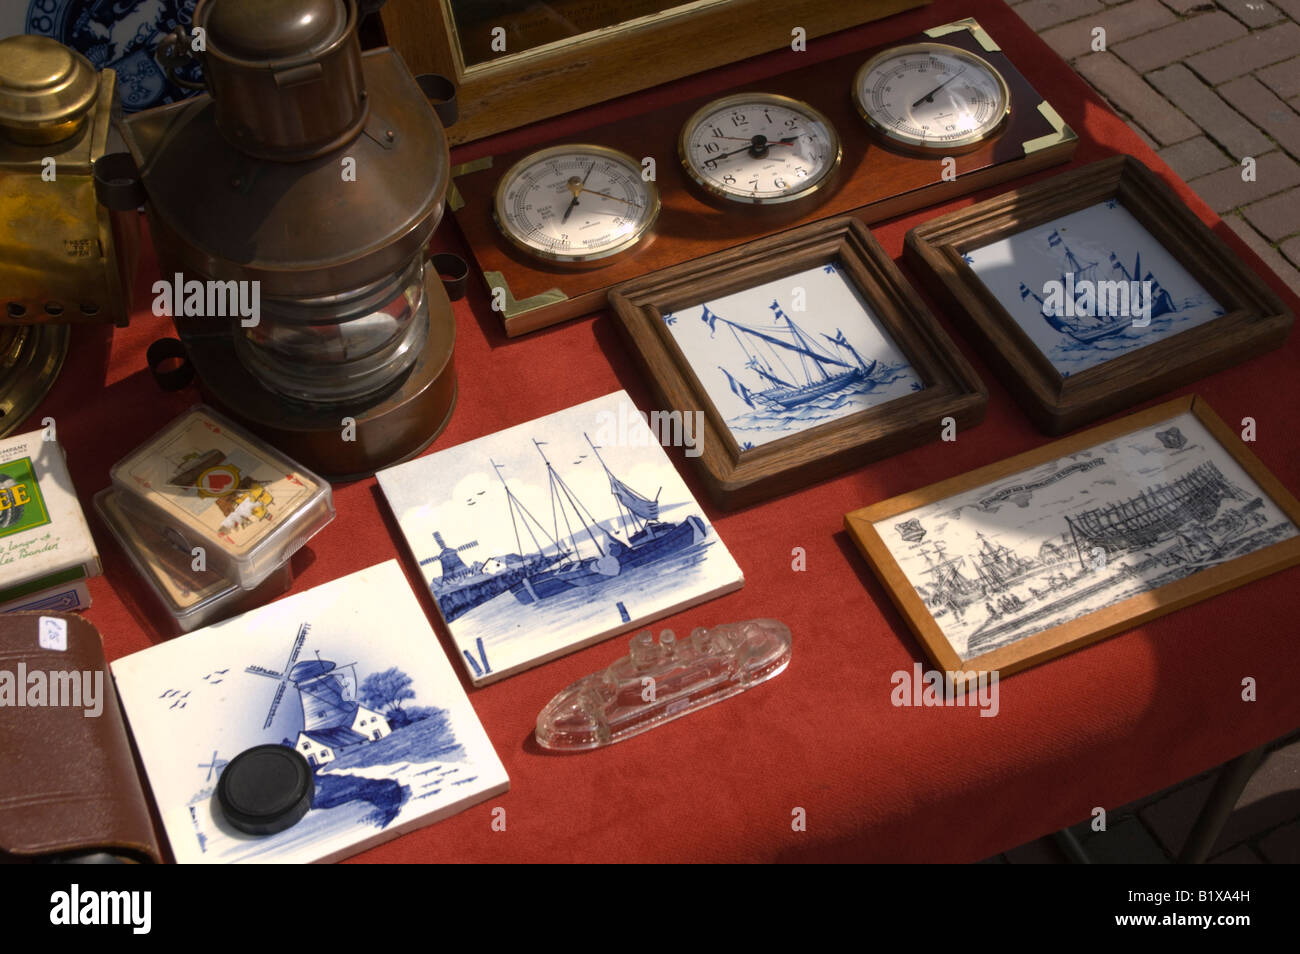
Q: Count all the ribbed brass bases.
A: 1